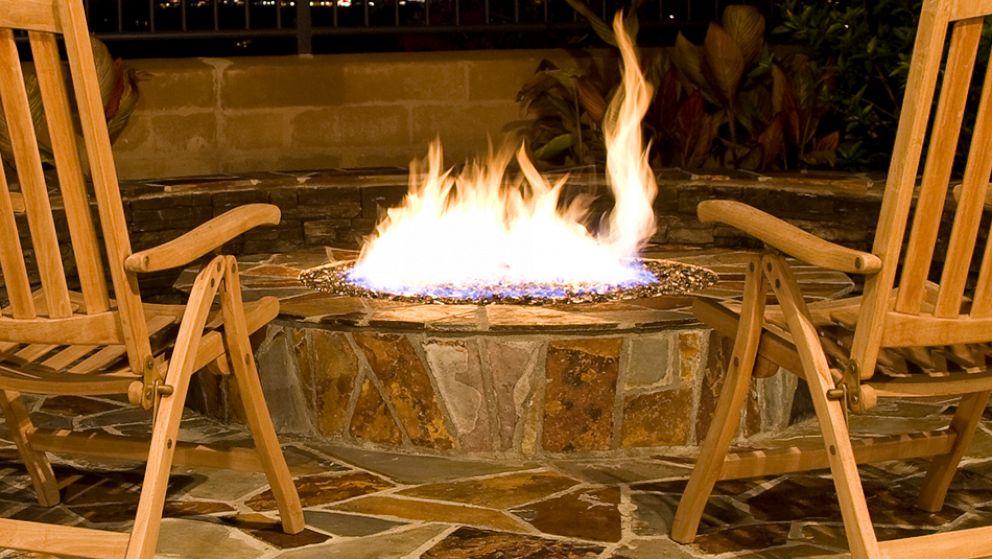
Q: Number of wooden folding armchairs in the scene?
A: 2